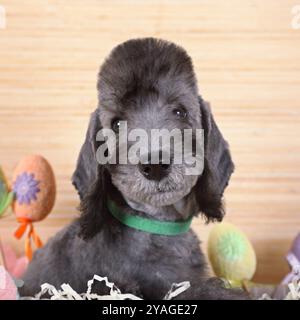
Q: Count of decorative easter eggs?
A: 4